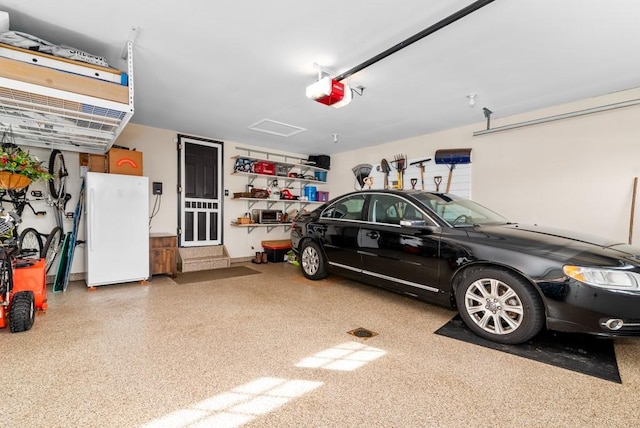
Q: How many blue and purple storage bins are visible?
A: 3